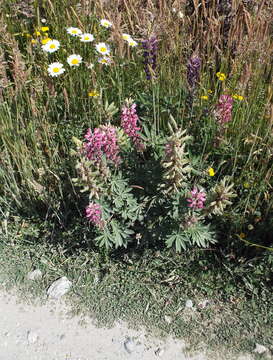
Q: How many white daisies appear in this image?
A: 10